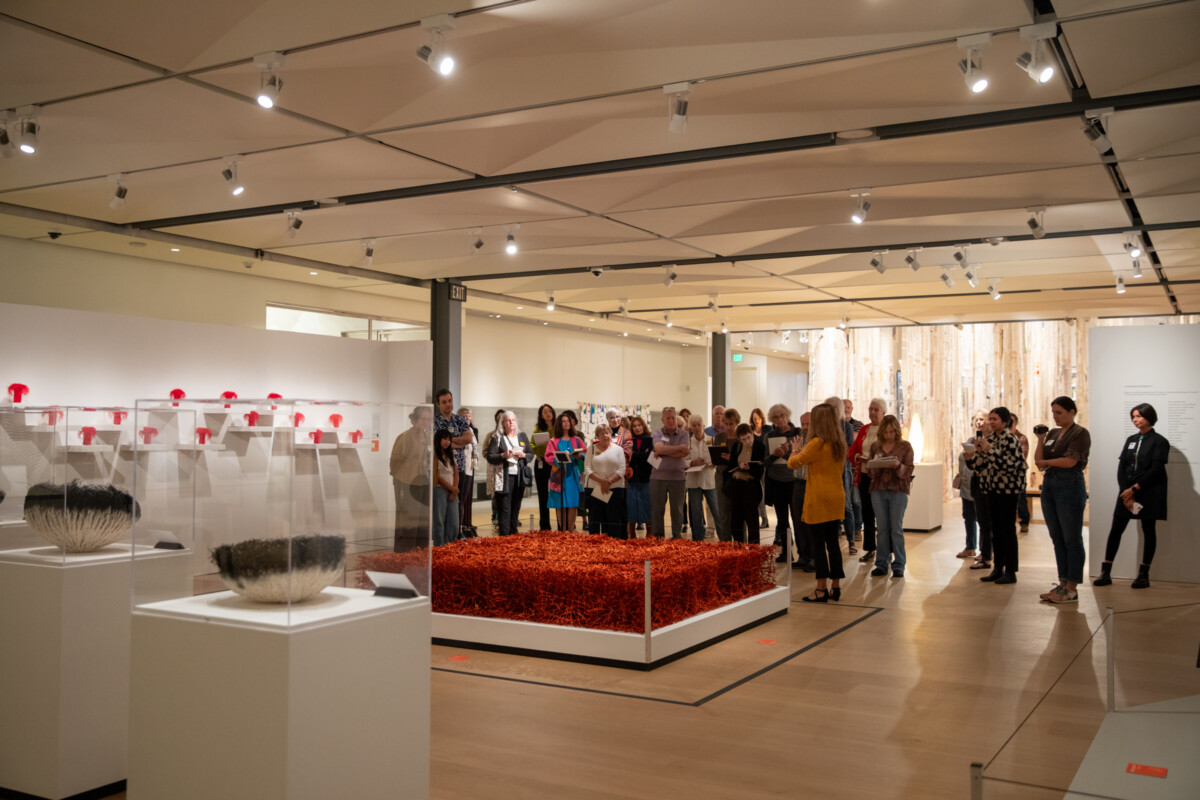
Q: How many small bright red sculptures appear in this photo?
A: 14